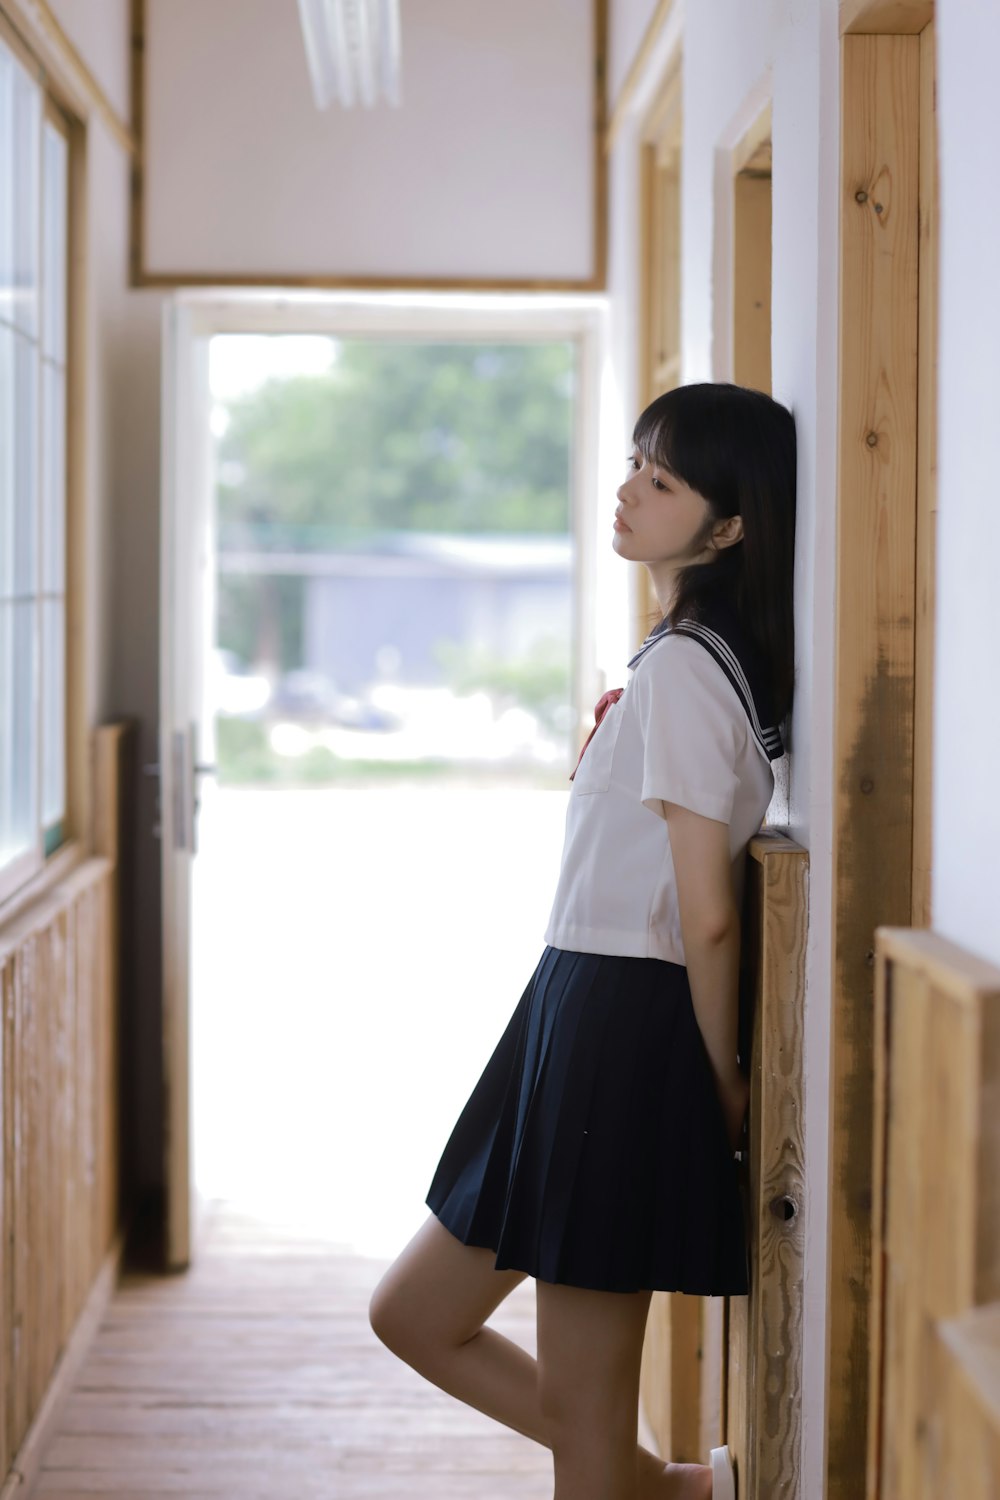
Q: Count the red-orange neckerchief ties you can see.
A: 1